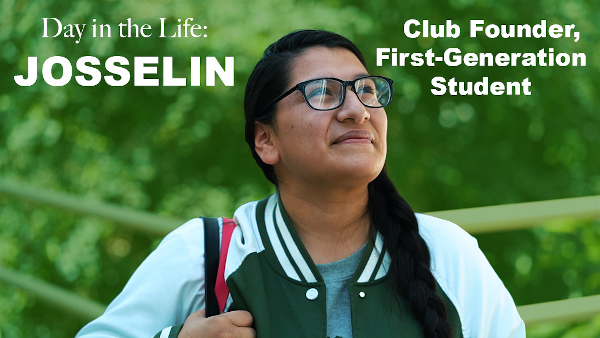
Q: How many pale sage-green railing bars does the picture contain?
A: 4